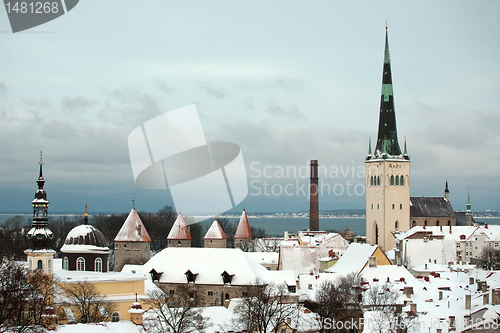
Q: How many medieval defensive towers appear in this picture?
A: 4